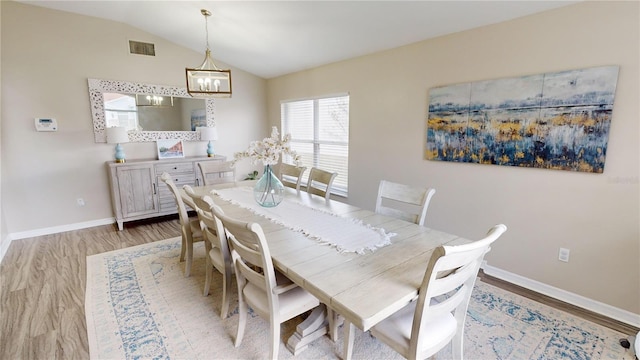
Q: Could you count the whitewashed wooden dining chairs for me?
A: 8